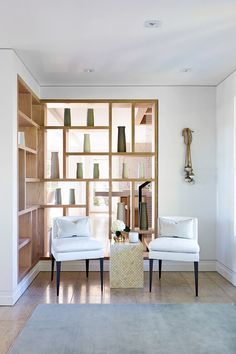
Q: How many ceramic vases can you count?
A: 13